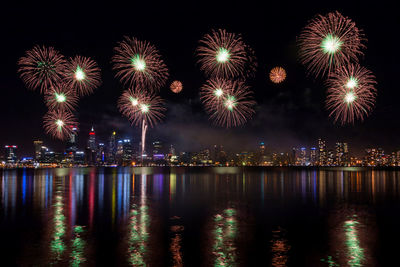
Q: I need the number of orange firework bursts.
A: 2